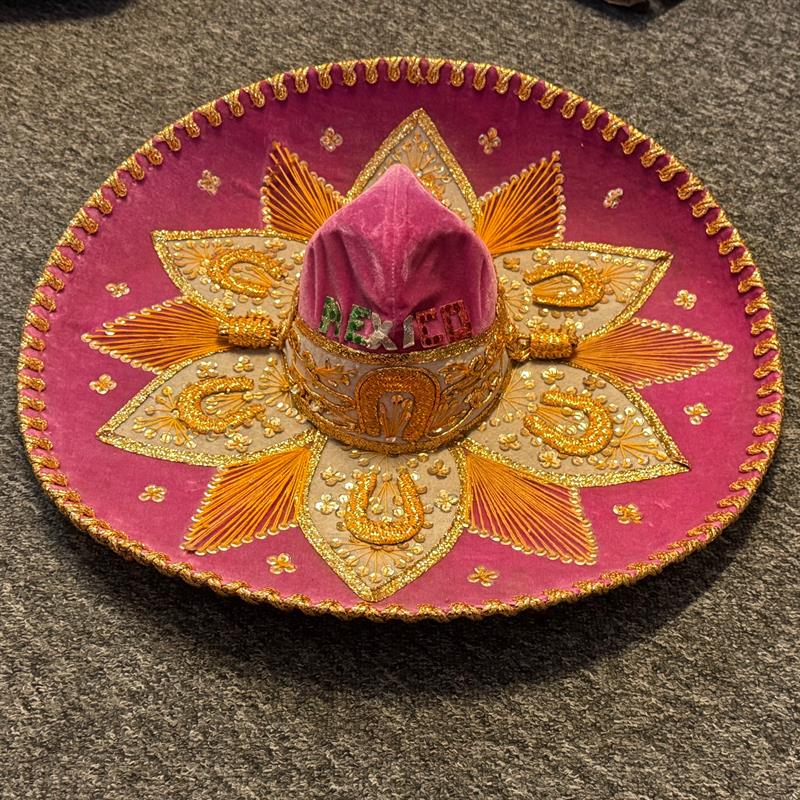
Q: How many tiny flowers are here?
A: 12